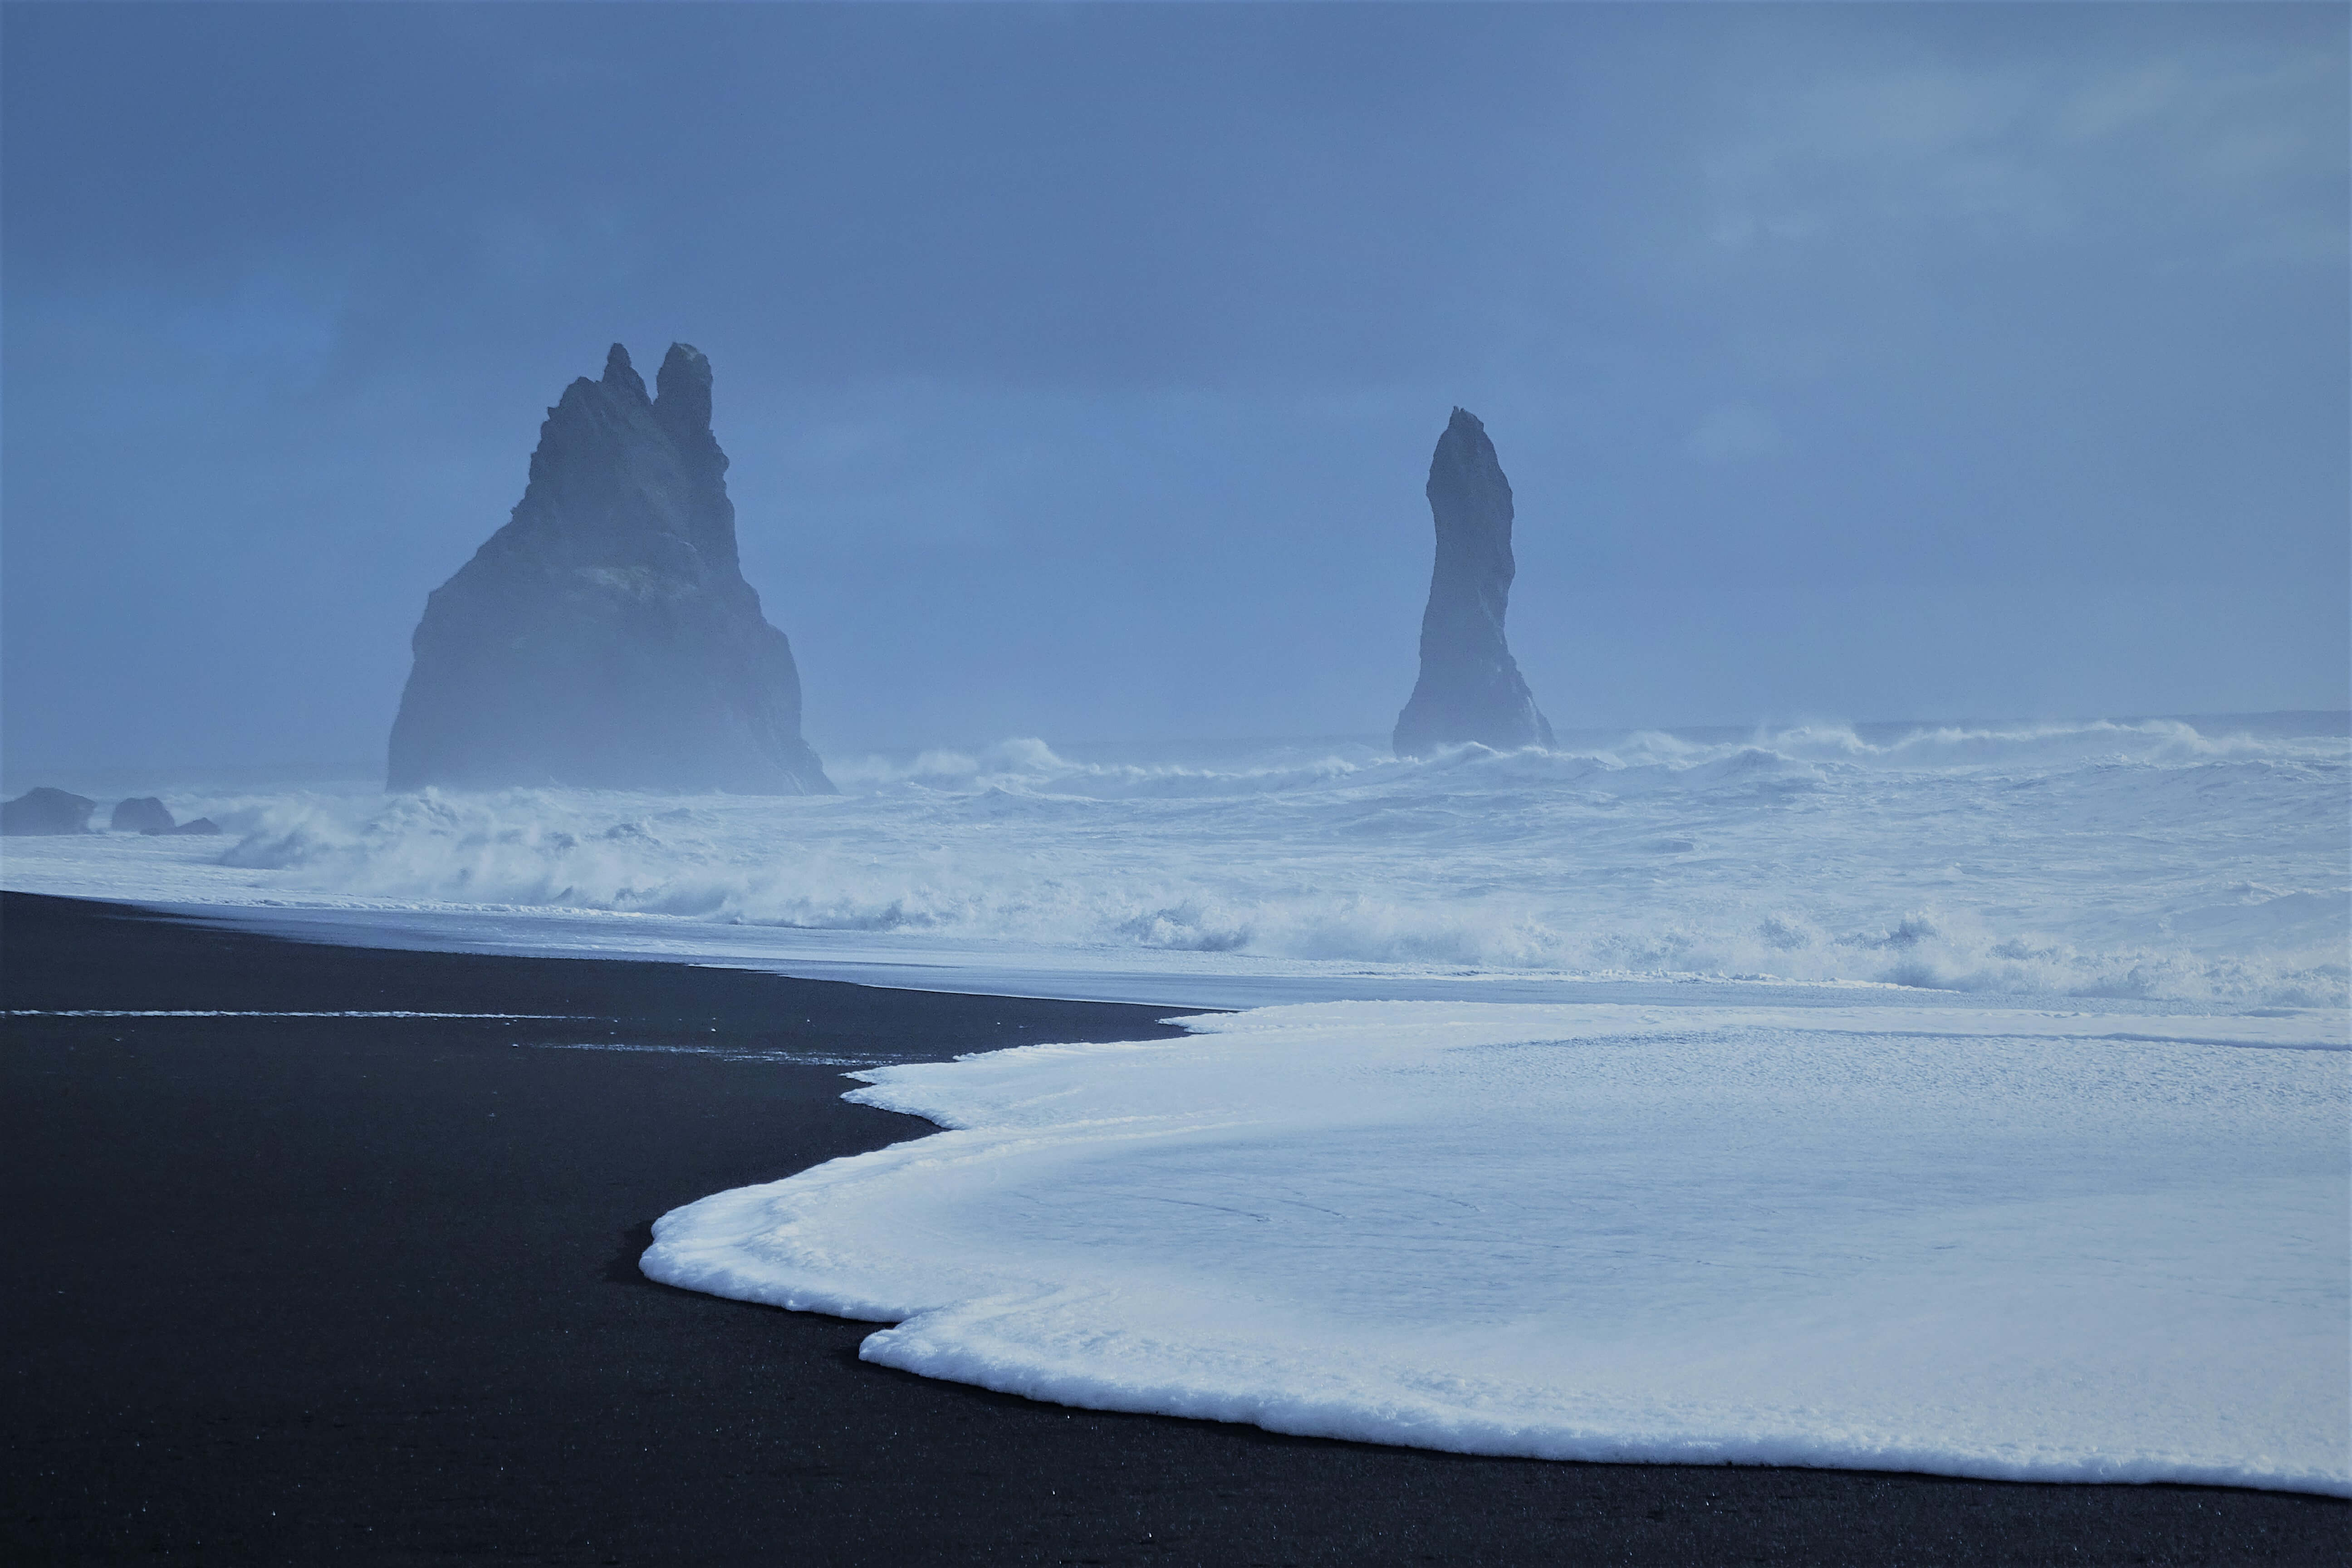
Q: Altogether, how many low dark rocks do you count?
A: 3